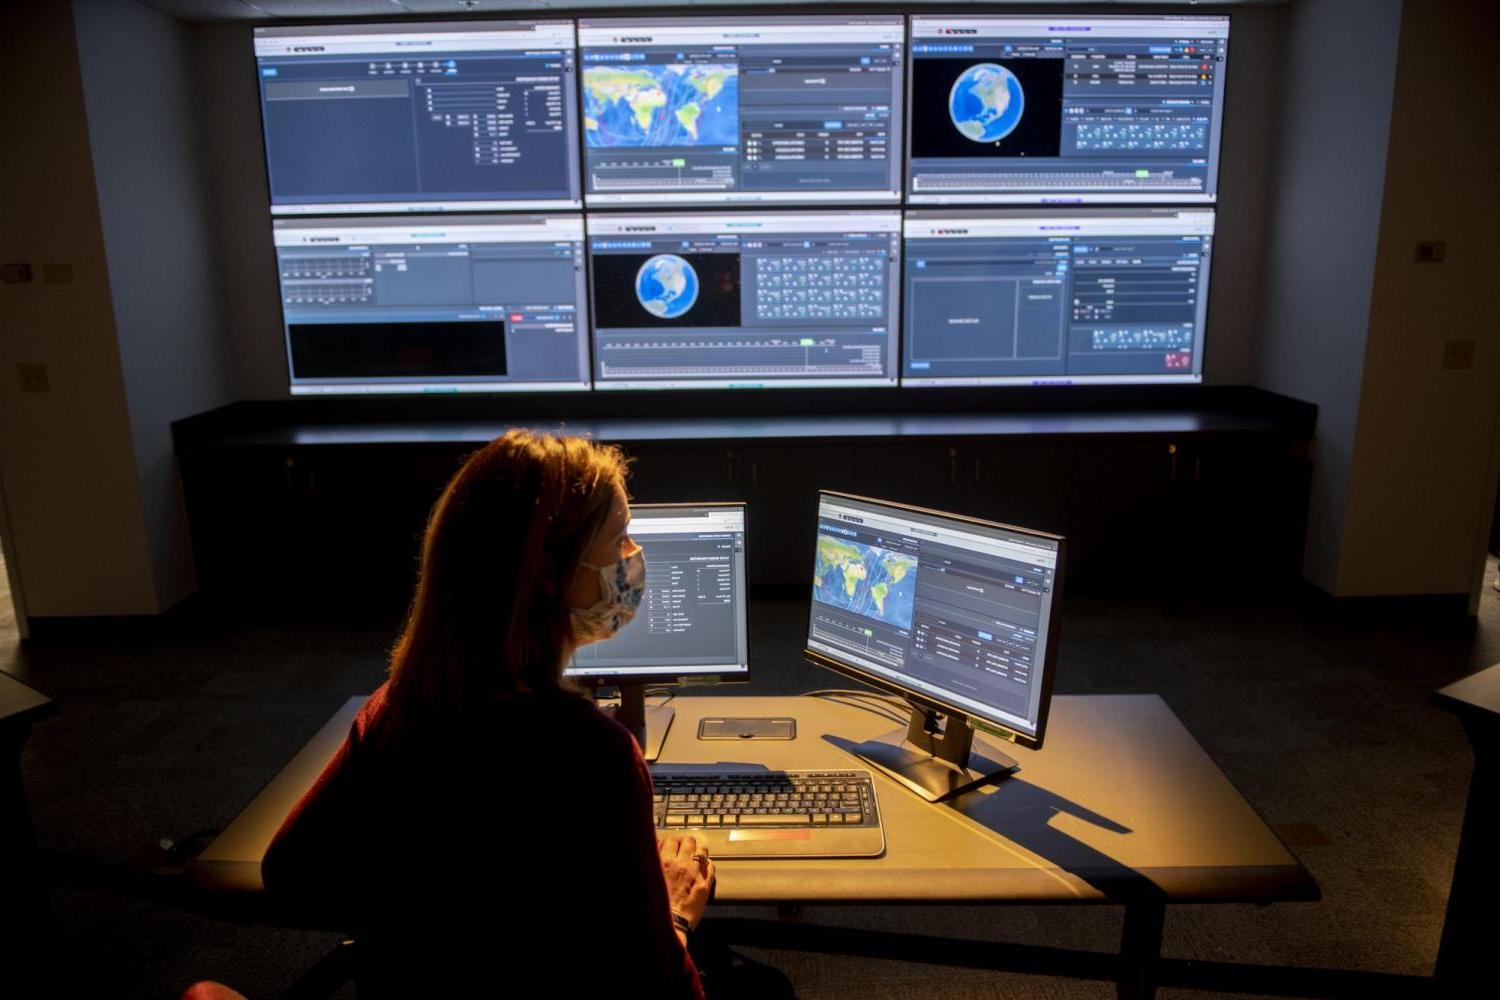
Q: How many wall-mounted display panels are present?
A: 6